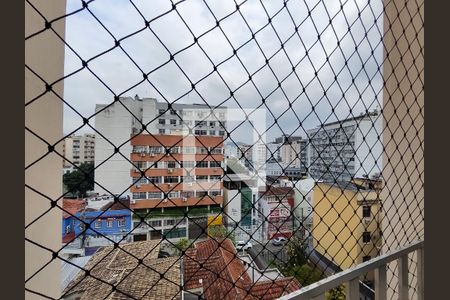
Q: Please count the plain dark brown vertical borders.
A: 2